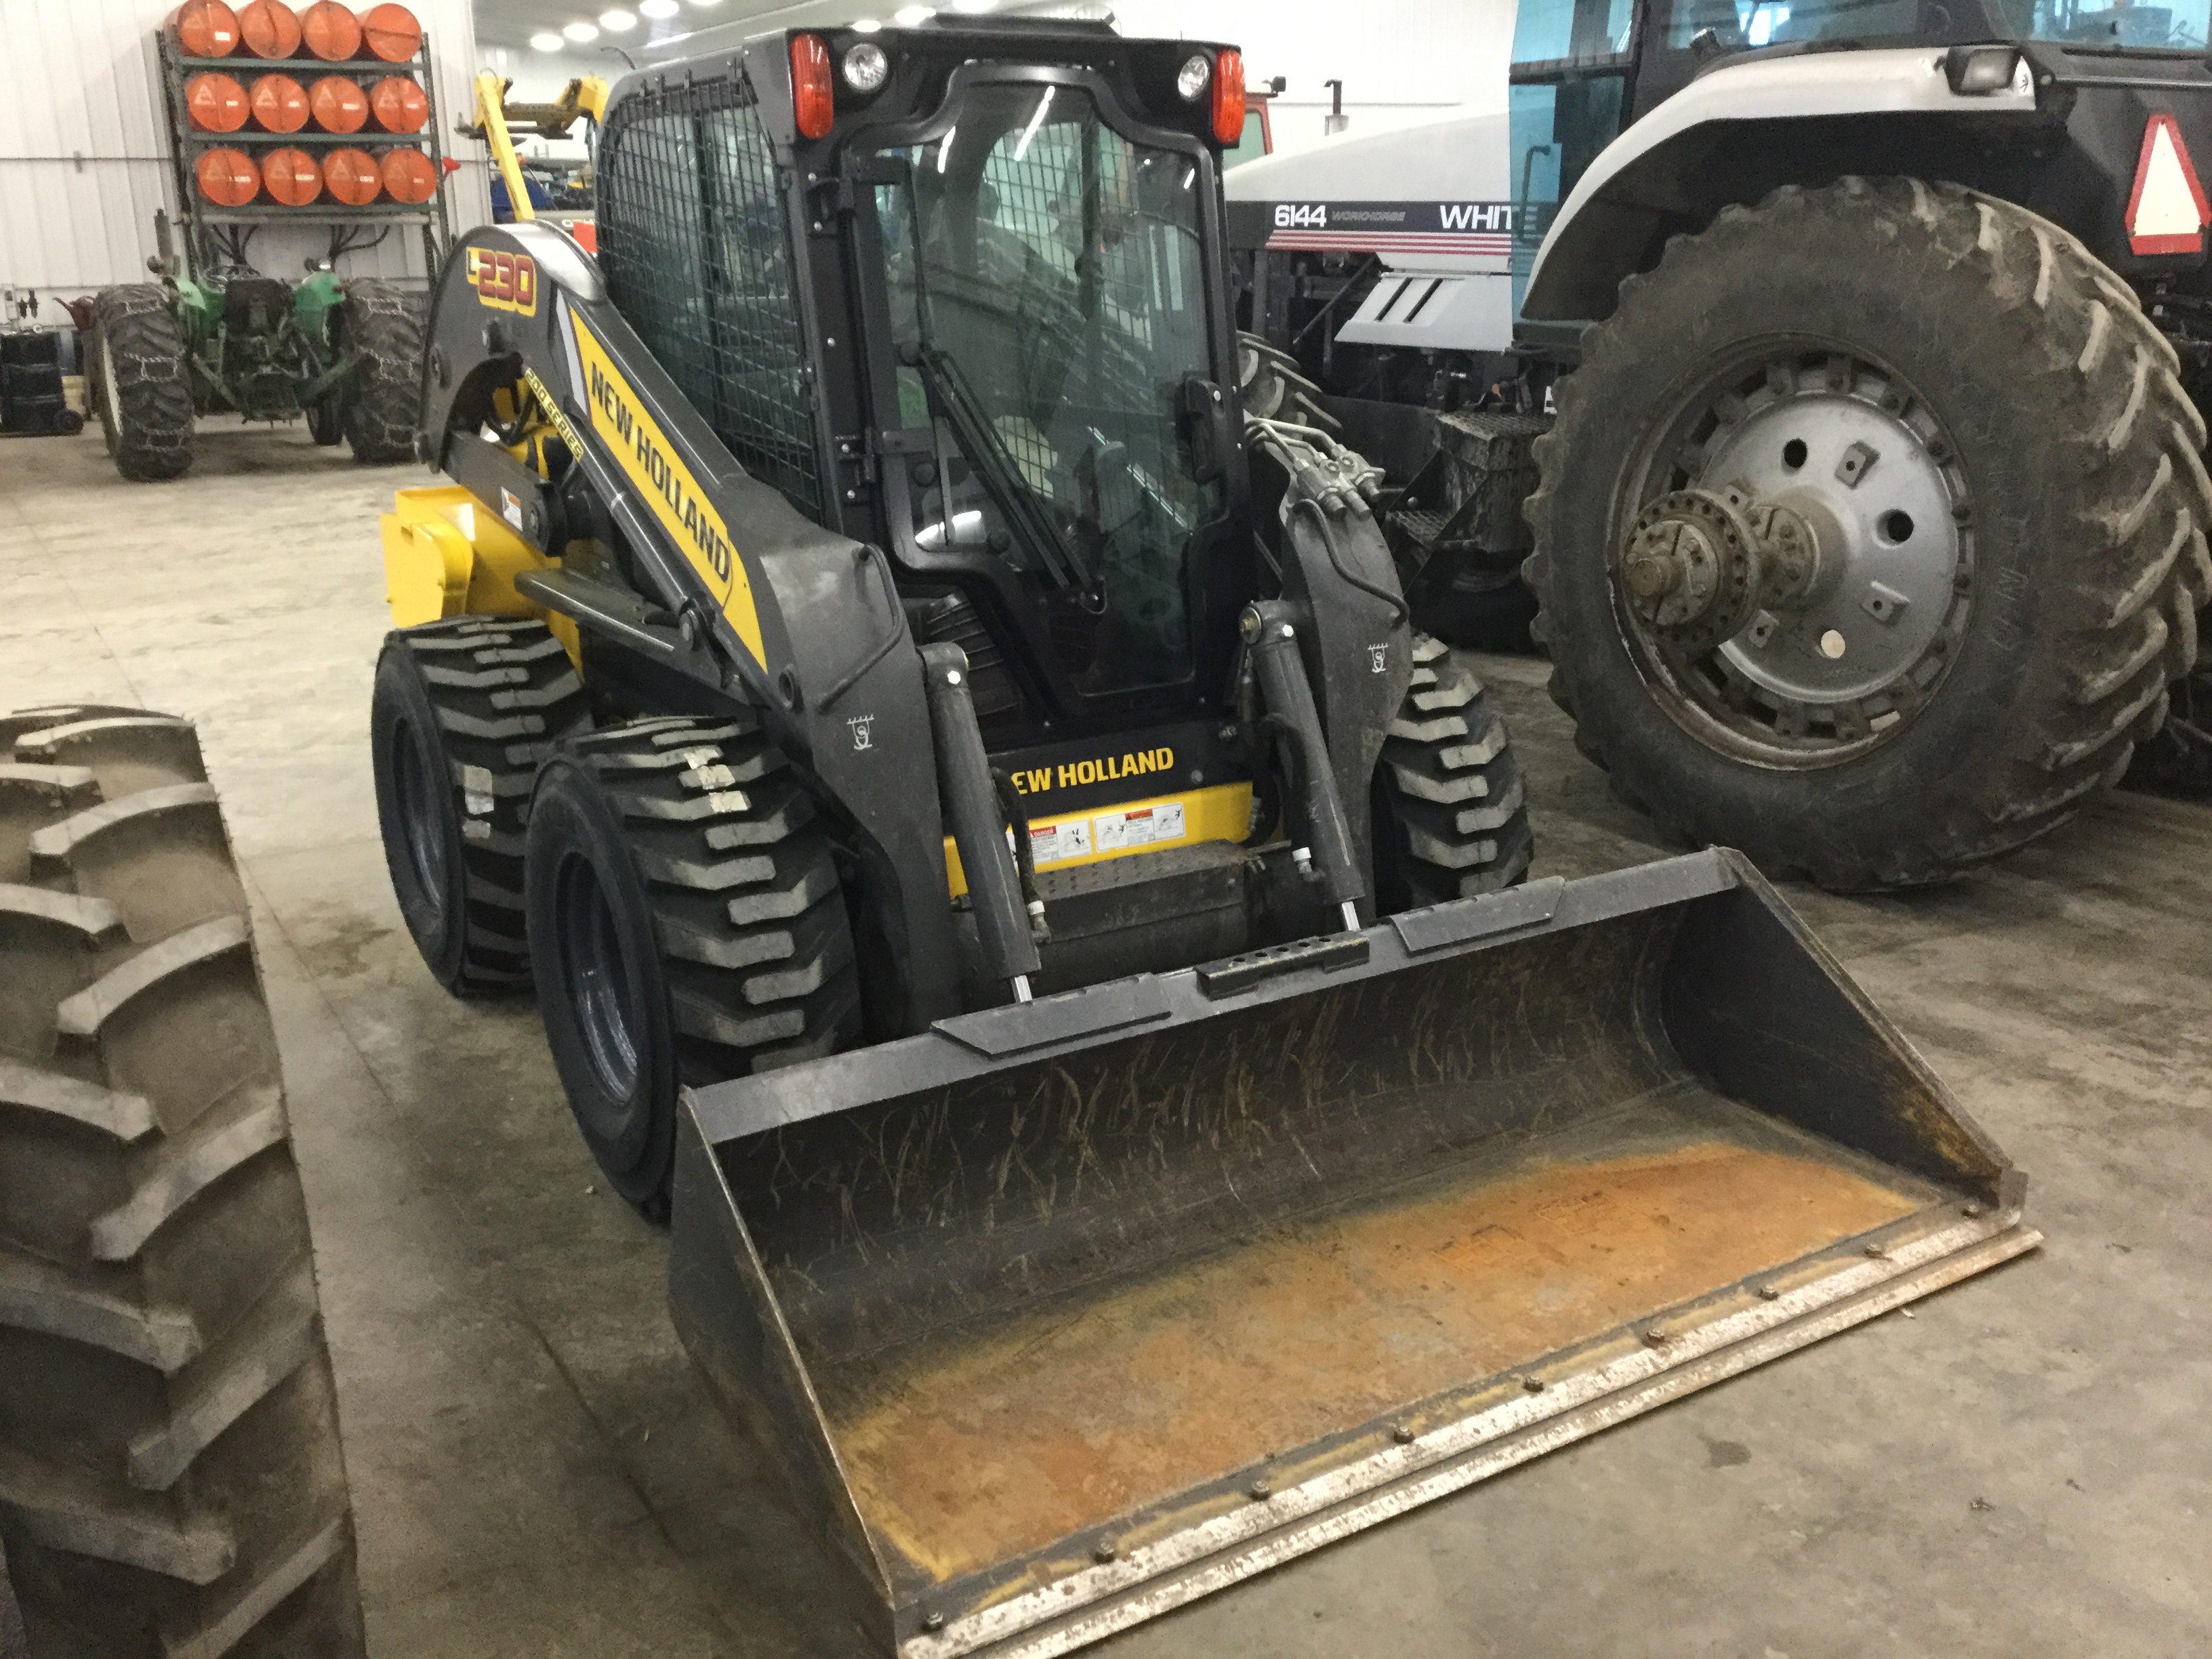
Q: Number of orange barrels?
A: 12